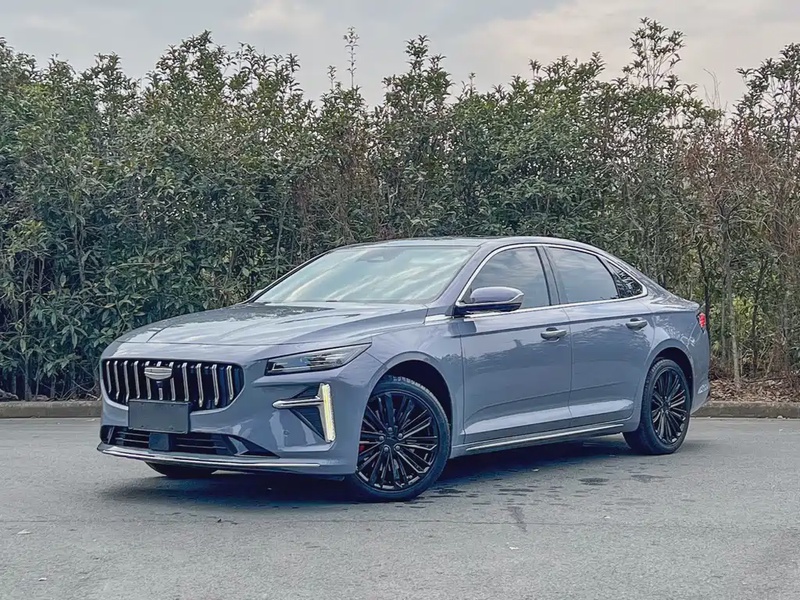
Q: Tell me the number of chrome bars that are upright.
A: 11